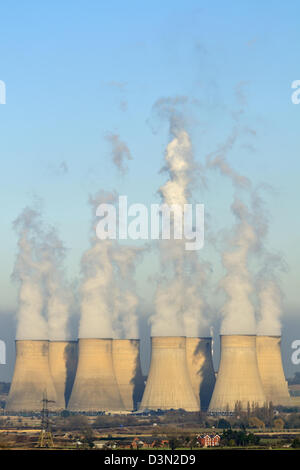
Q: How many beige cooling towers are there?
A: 8